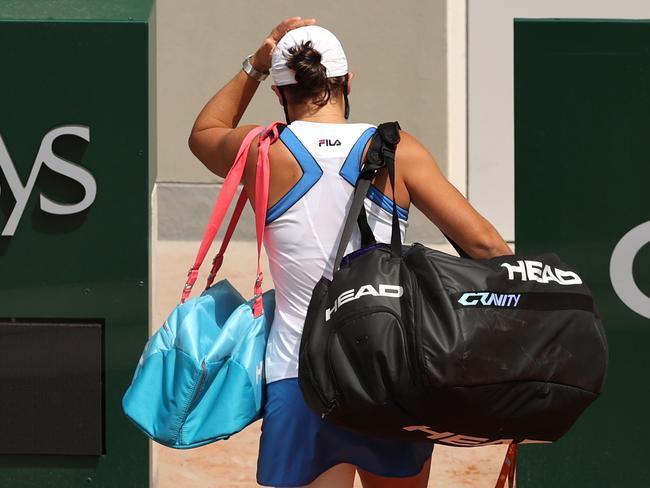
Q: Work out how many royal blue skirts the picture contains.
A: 1